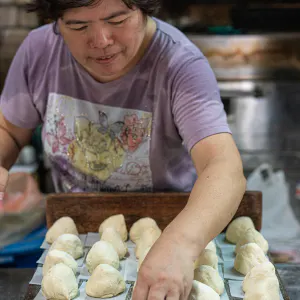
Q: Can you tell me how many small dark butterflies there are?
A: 1